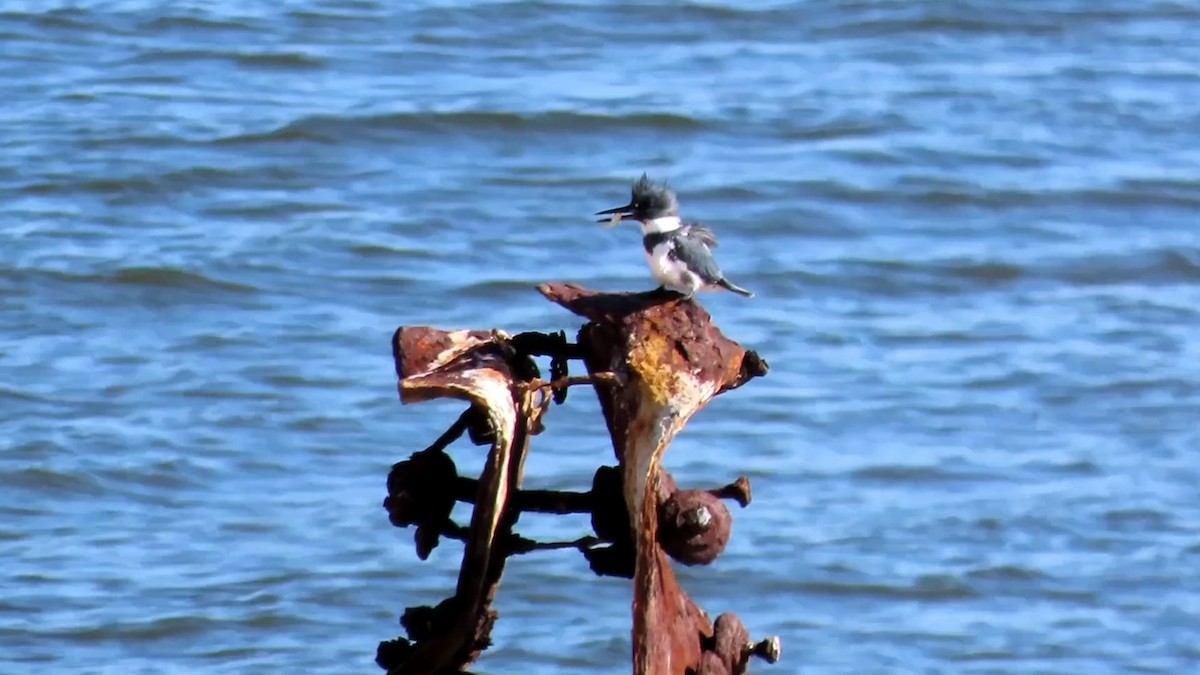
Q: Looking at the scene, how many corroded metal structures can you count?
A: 2